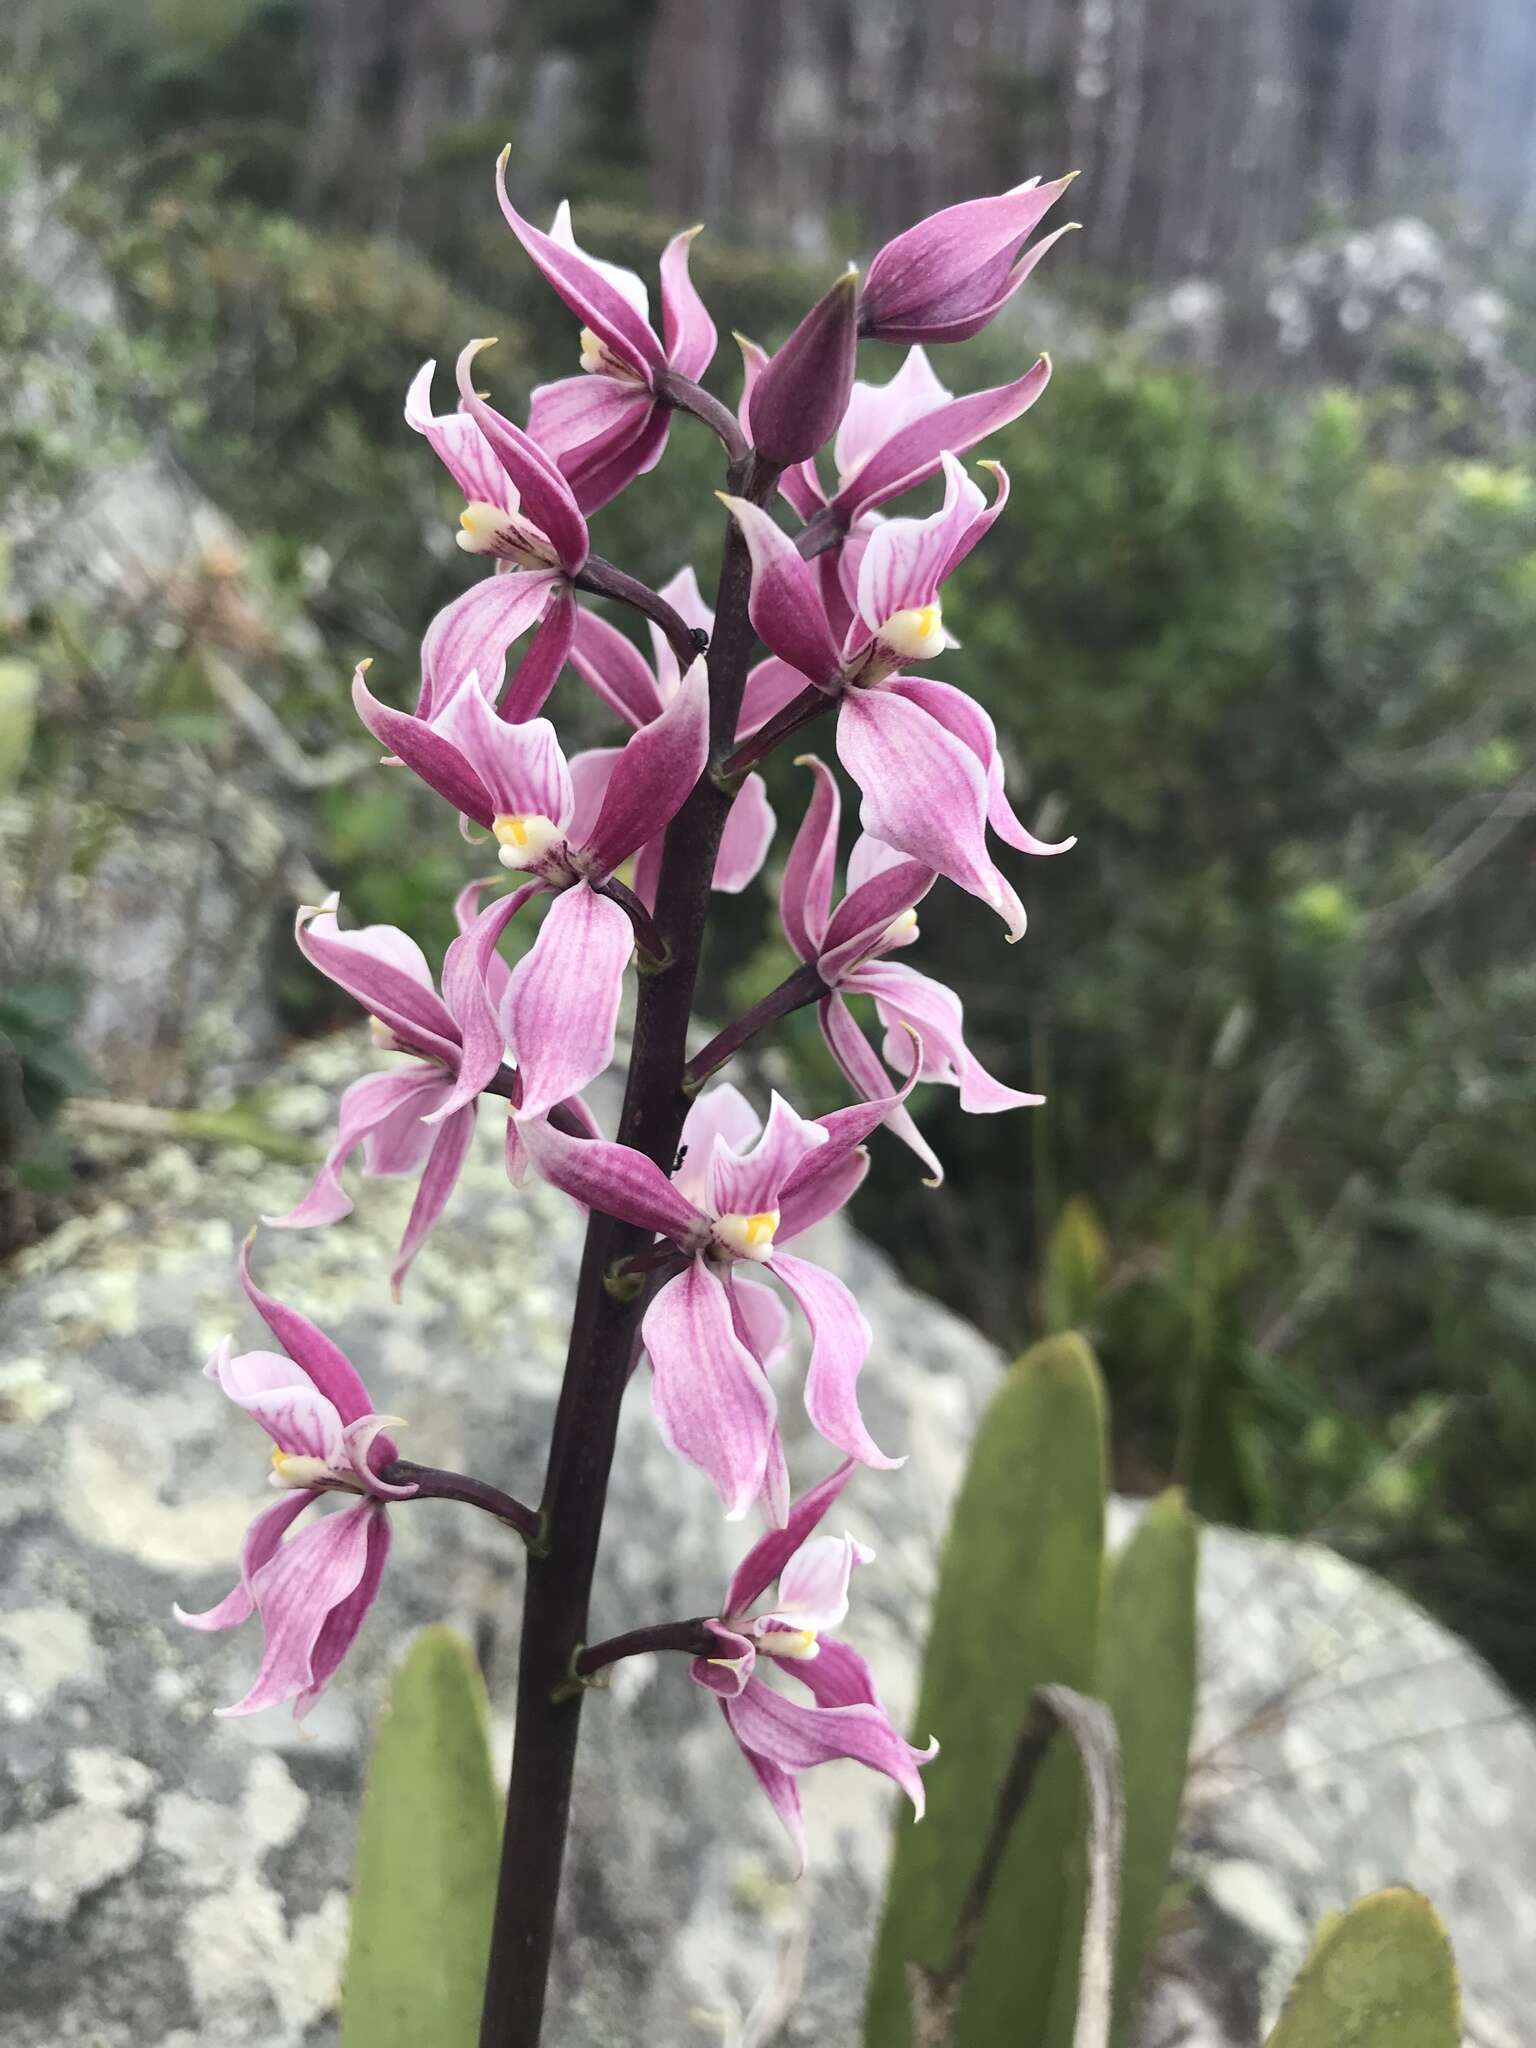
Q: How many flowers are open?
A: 12